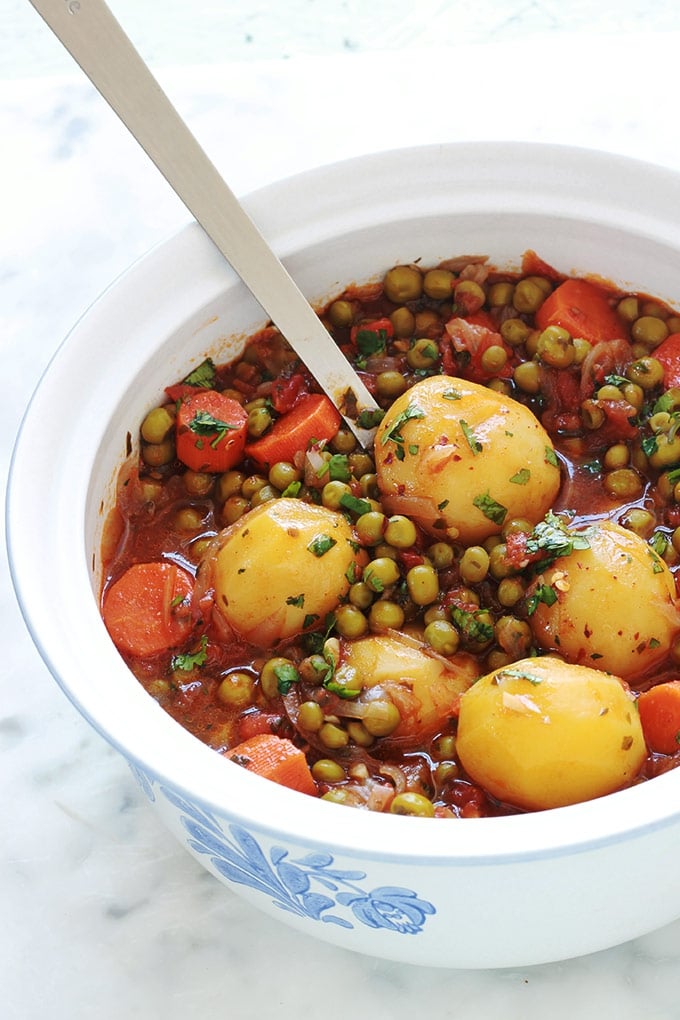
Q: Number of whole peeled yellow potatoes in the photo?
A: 5